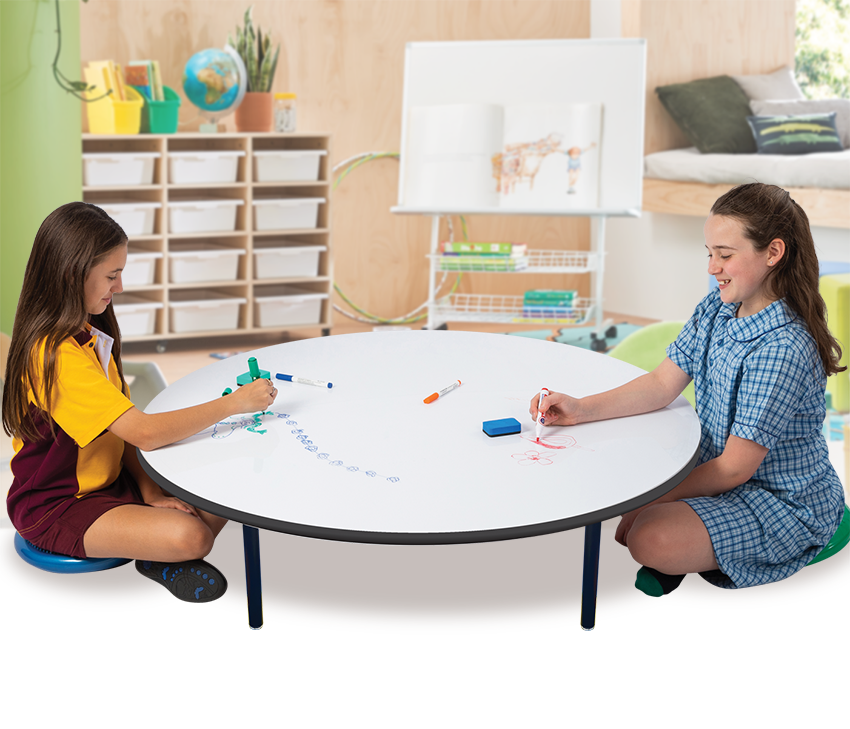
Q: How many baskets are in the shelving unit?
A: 12